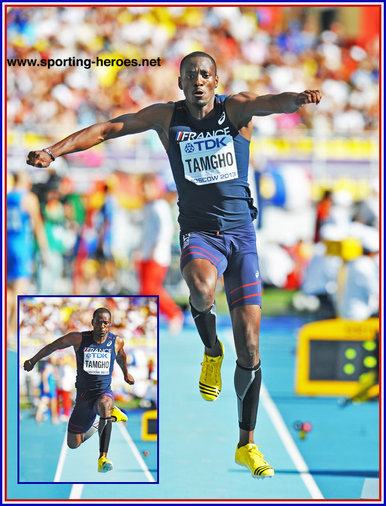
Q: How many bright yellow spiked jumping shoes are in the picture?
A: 4